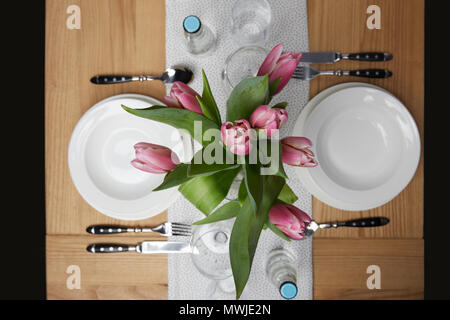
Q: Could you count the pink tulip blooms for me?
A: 7